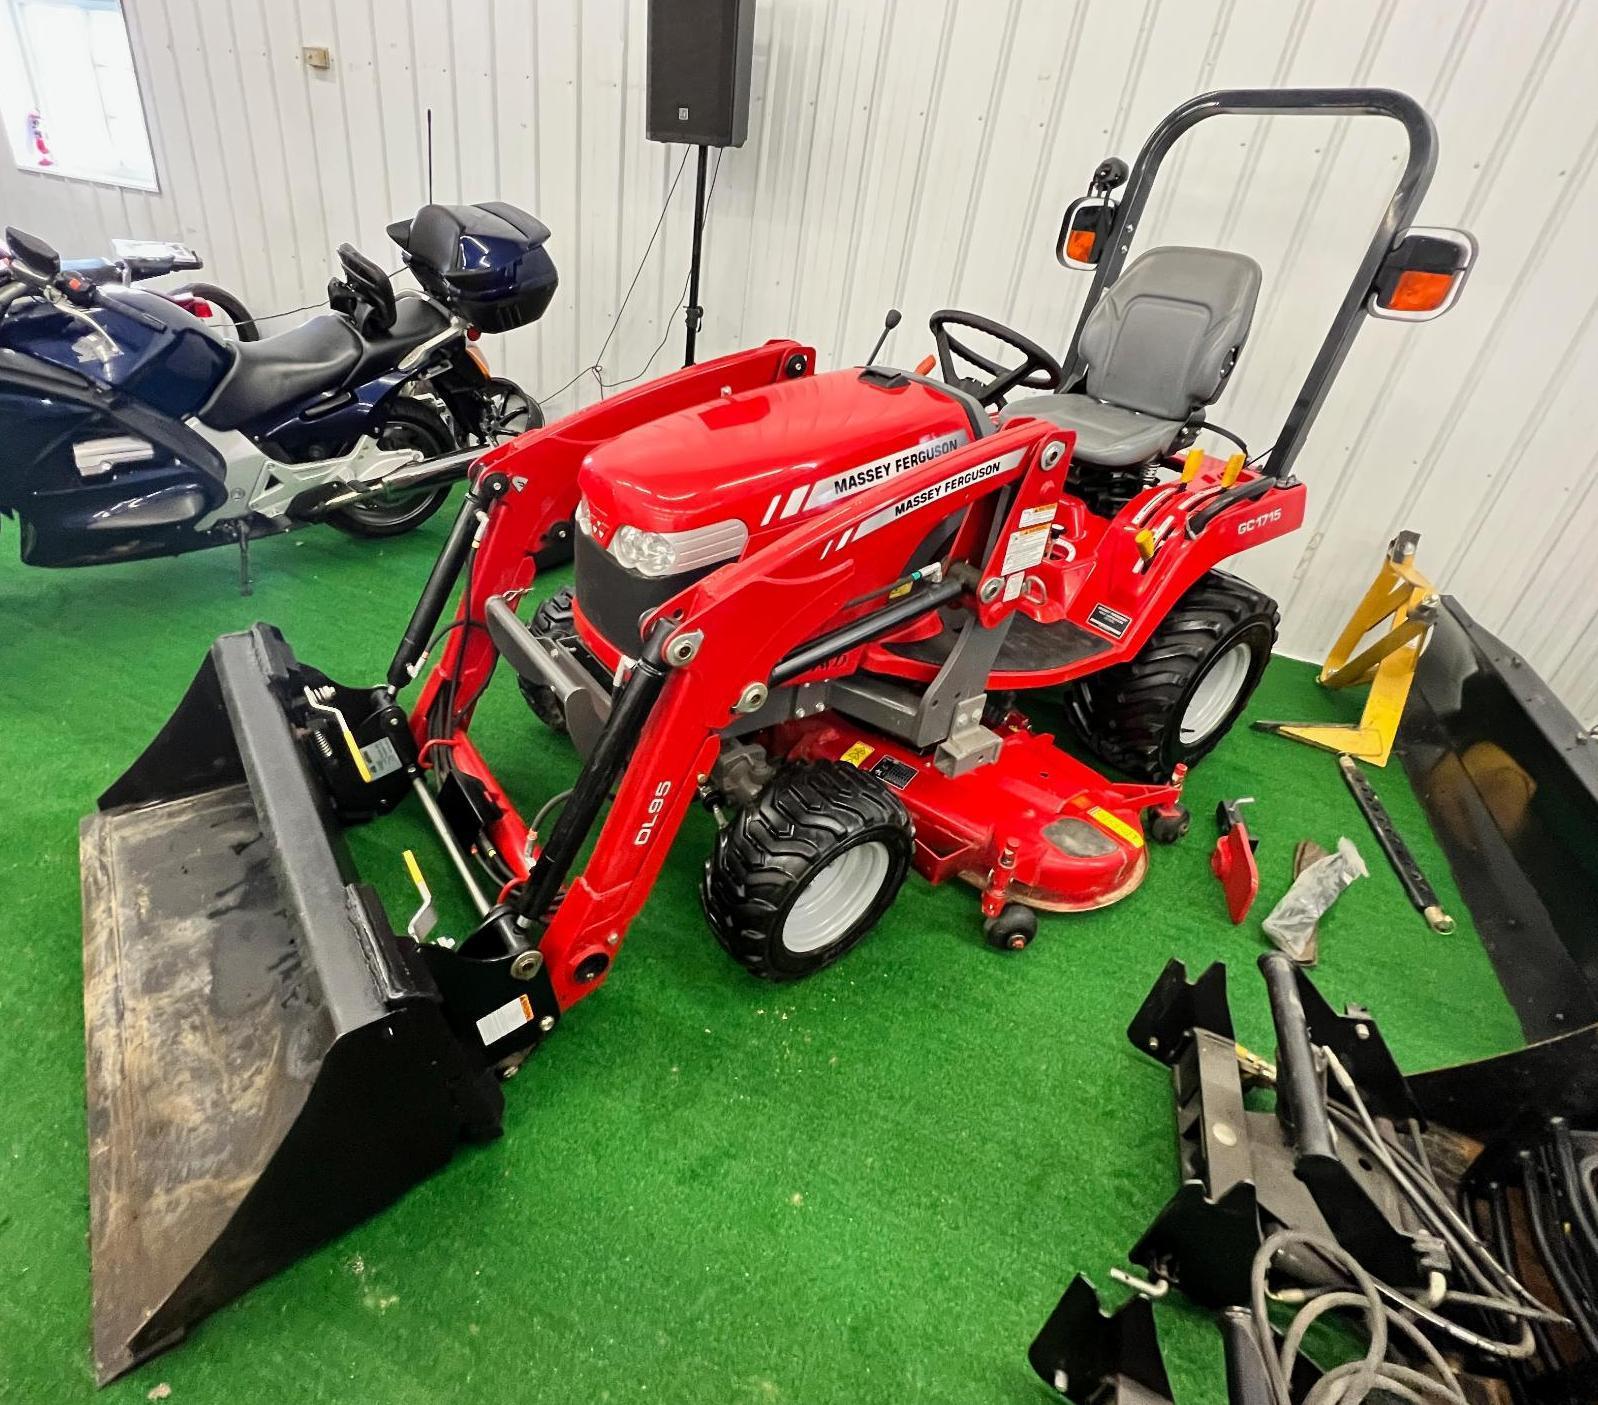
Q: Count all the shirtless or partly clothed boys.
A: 0